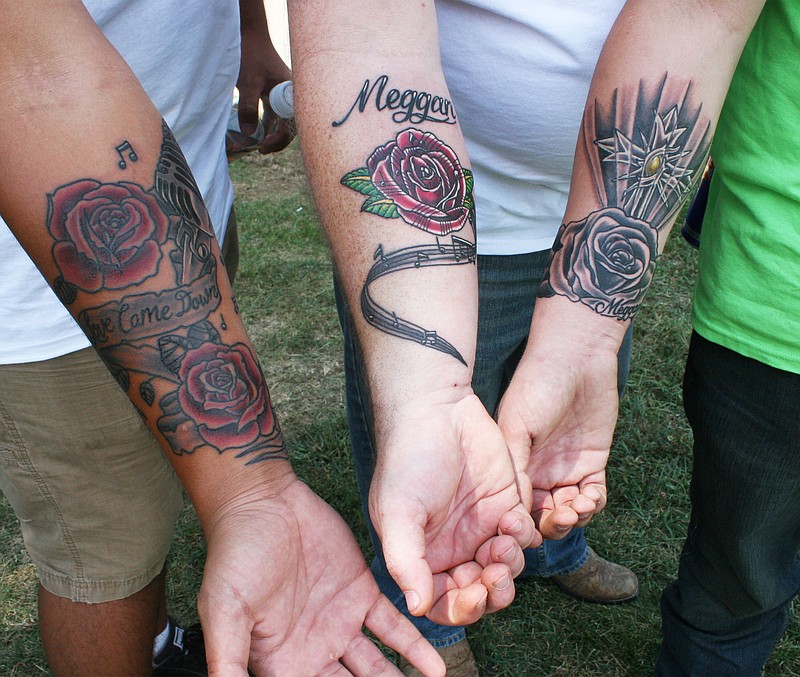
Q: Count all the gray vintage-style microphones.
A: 1